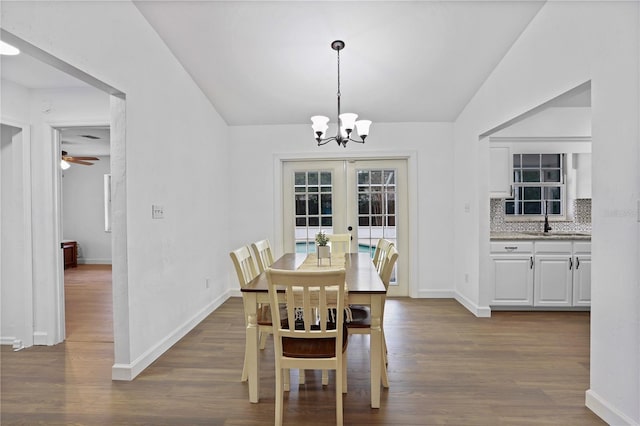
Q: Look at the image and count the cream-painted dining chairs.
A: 6